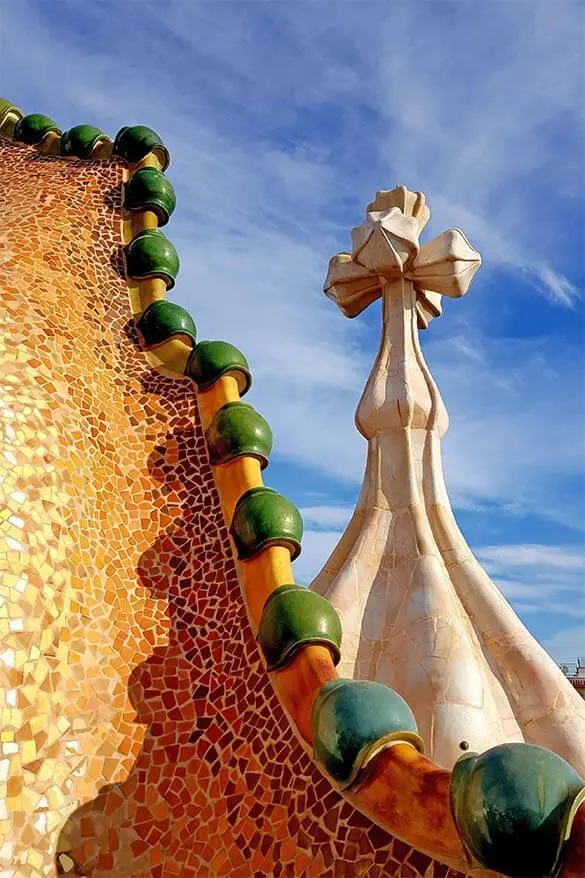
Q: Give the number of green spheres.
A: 13